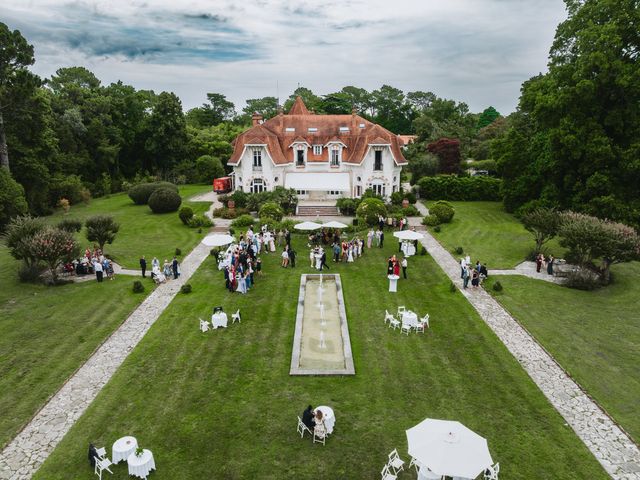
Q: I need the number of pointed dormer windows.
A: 2